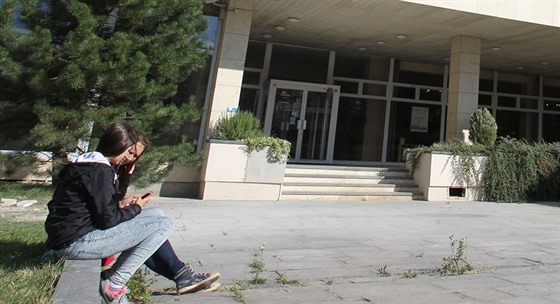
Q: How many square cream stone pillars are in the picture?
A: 2